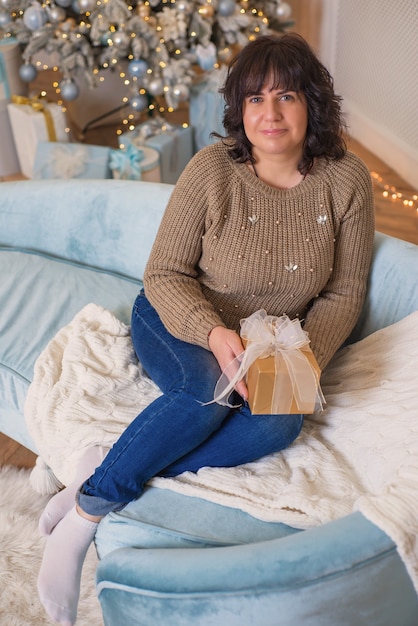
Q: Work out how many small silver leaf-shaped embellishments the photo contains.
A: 3